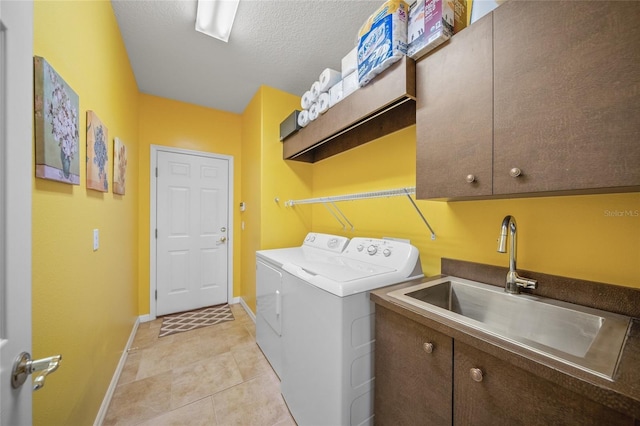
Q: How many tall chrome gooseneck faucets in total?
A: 1